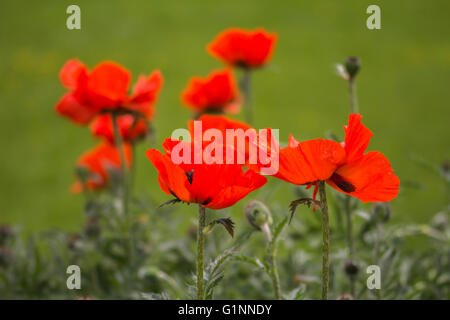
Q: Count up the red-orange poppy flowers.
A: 8